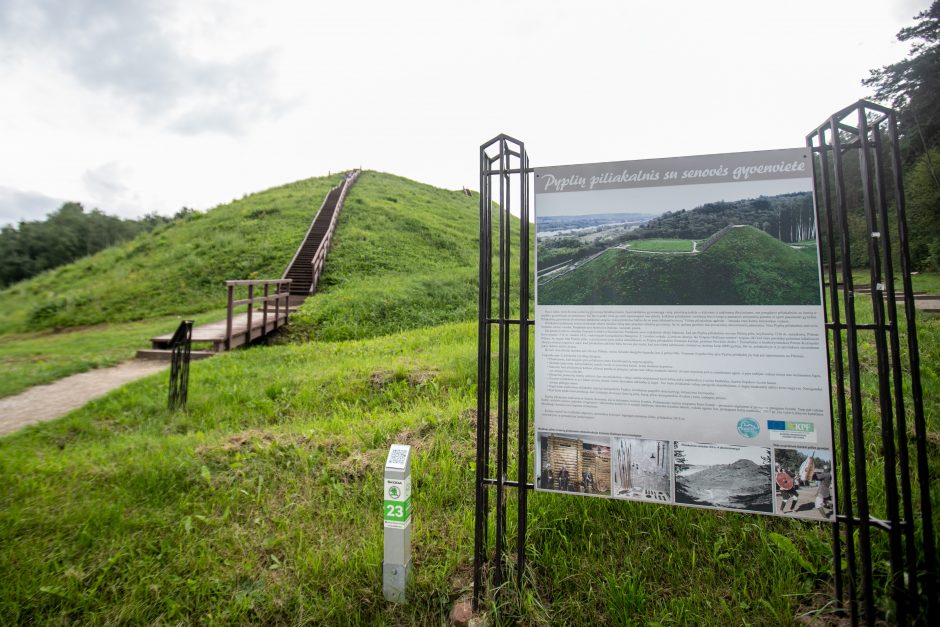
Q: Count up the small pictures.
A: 4